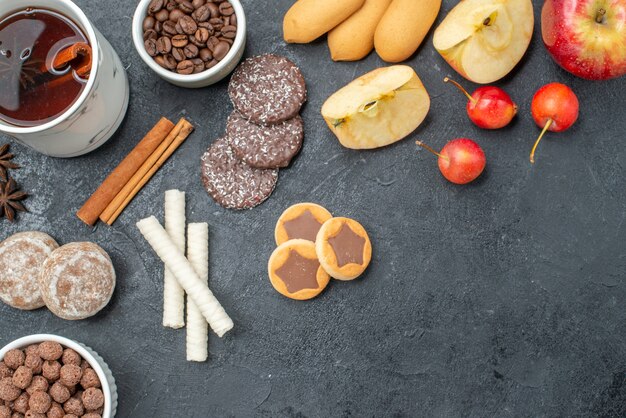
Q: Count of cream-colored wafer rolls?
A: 3